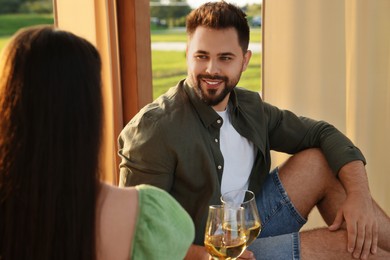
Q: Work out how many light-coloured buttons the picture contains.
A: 3